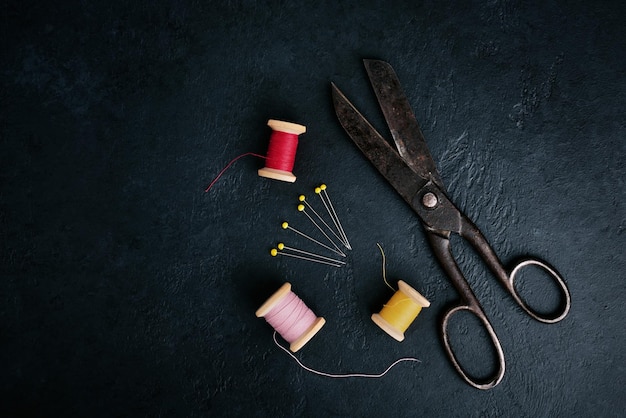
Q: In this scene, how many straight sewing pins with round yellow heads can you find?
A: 7